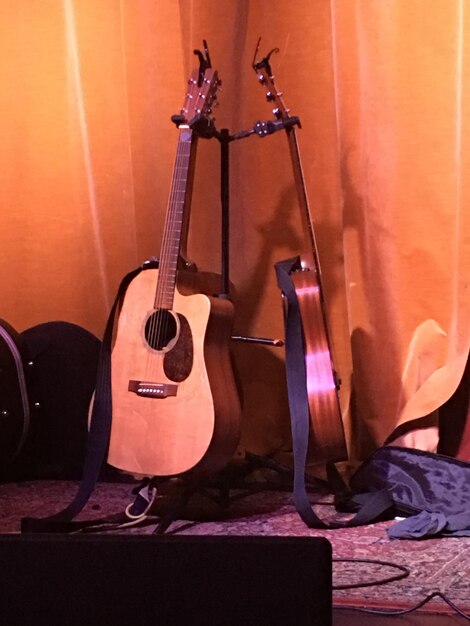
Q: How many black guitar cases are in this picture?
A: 2